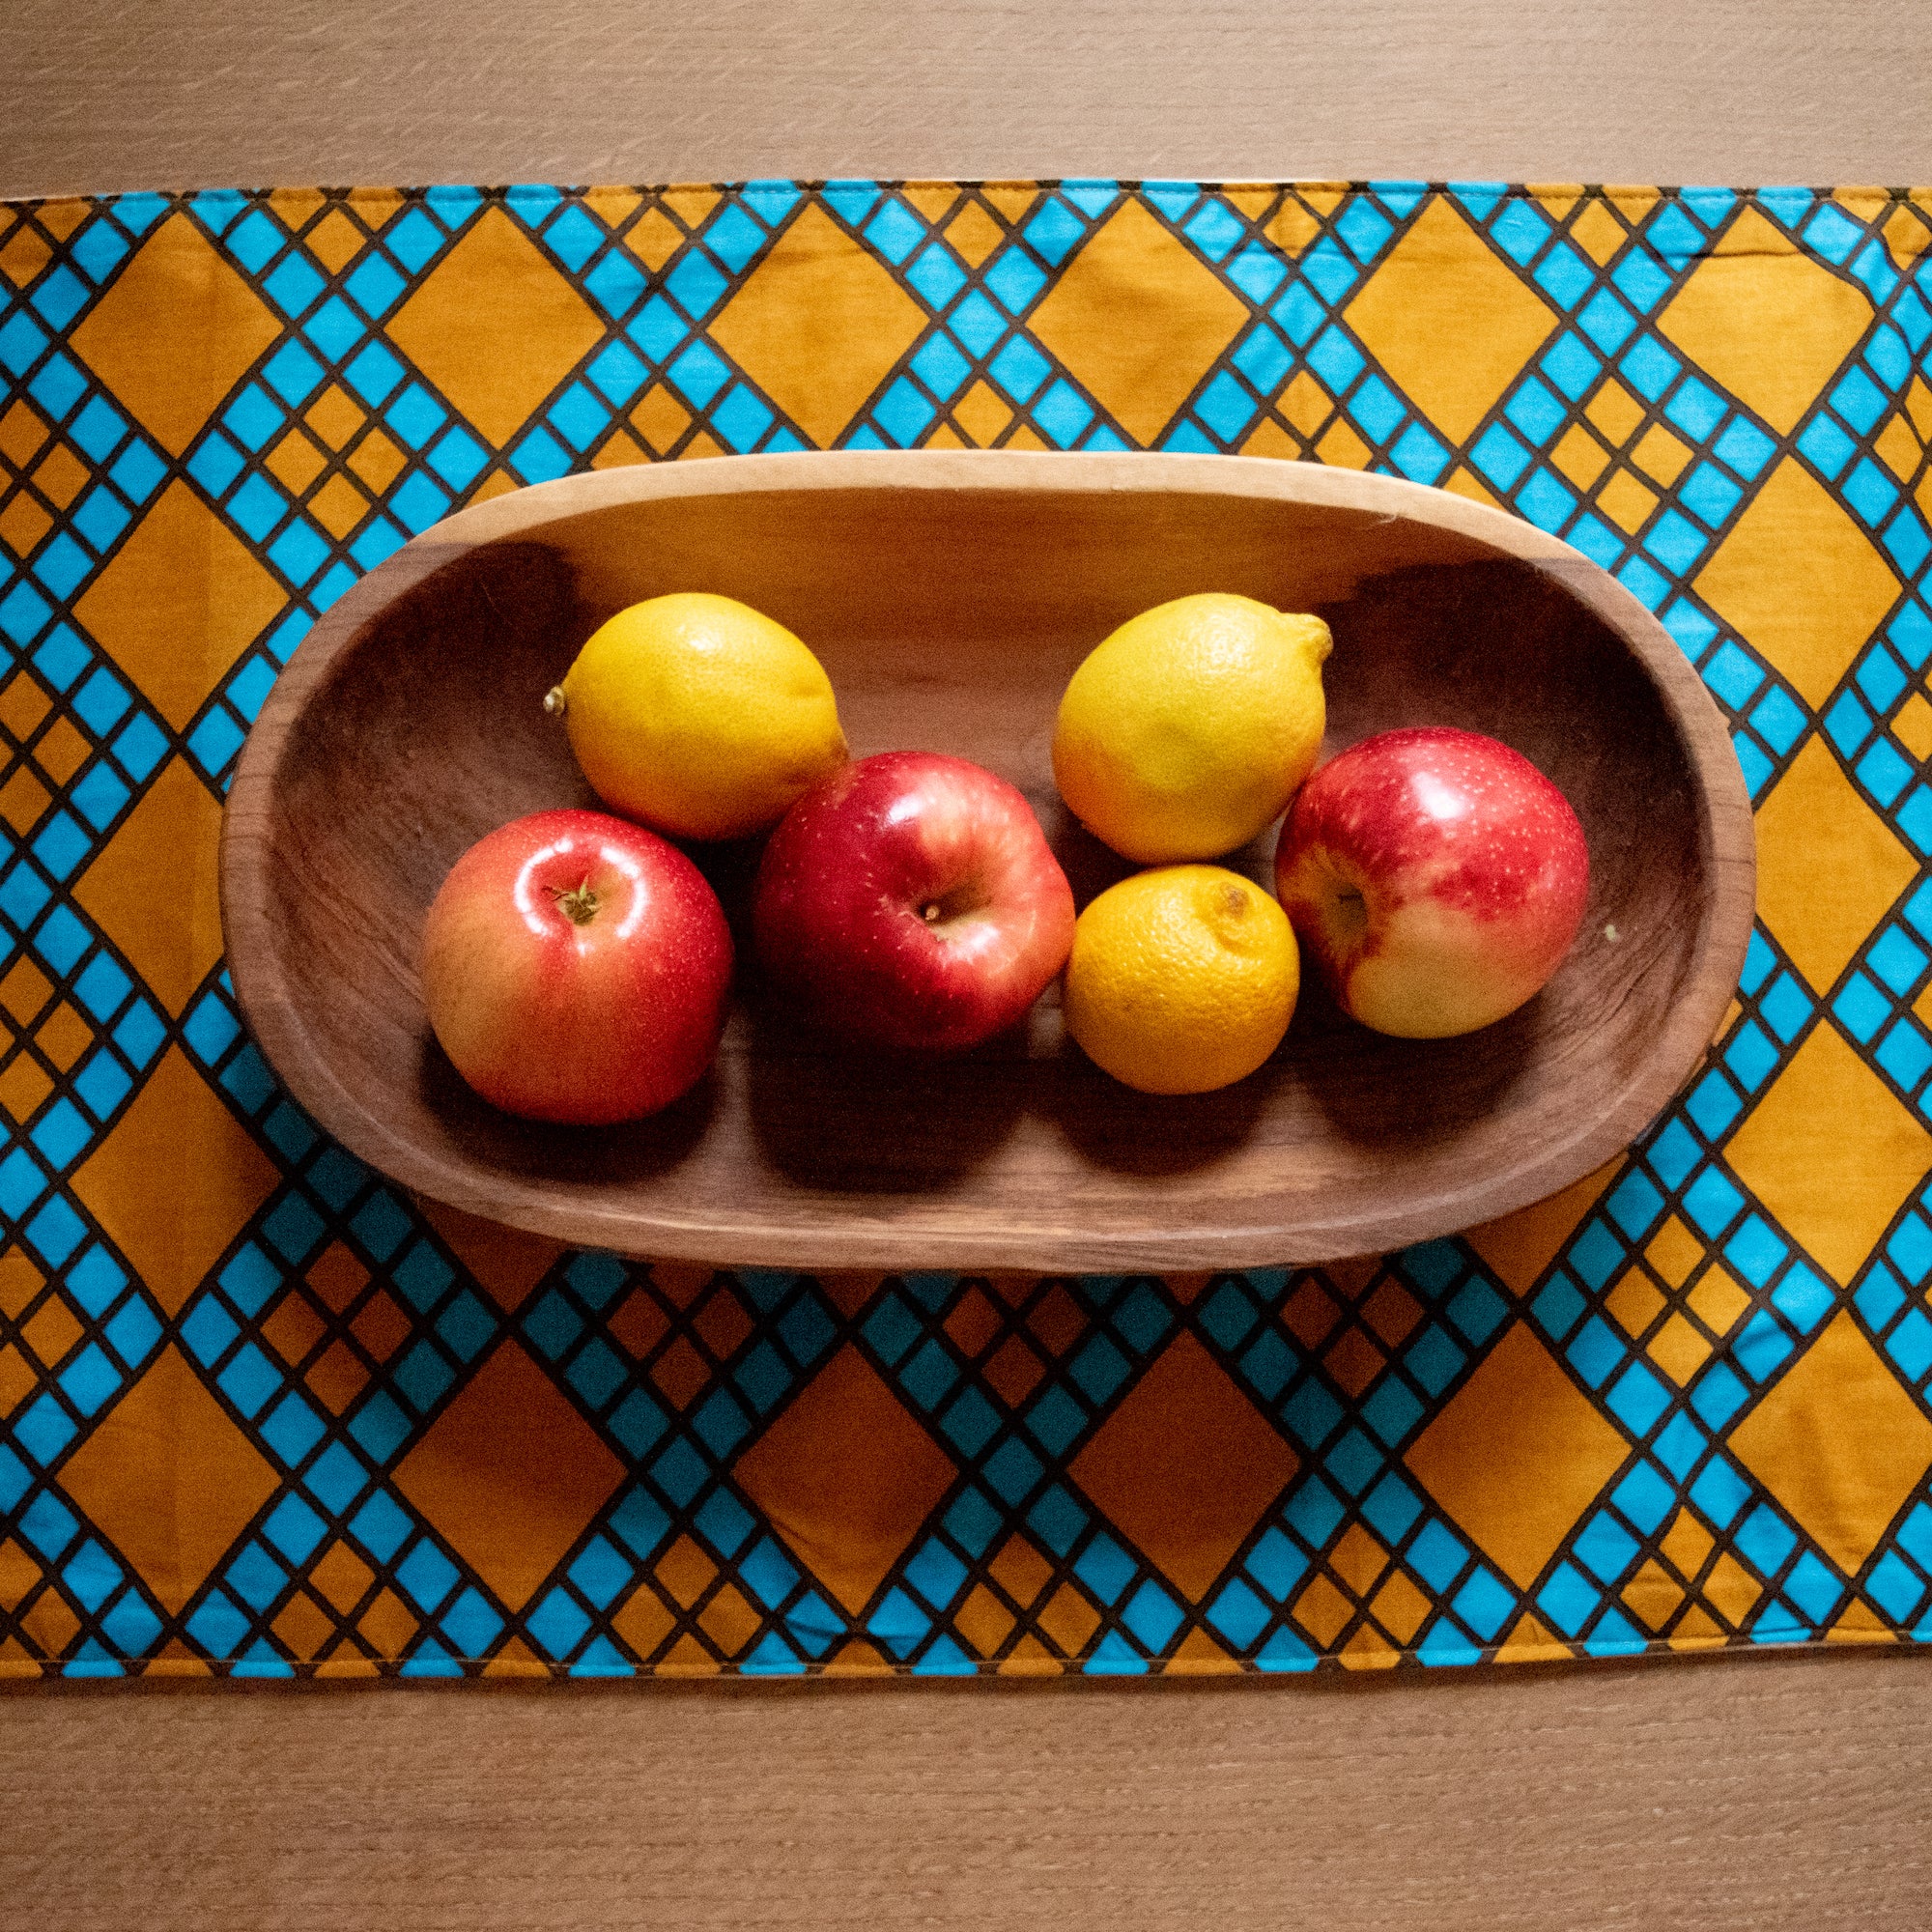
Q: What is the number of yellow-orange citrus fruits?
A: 3